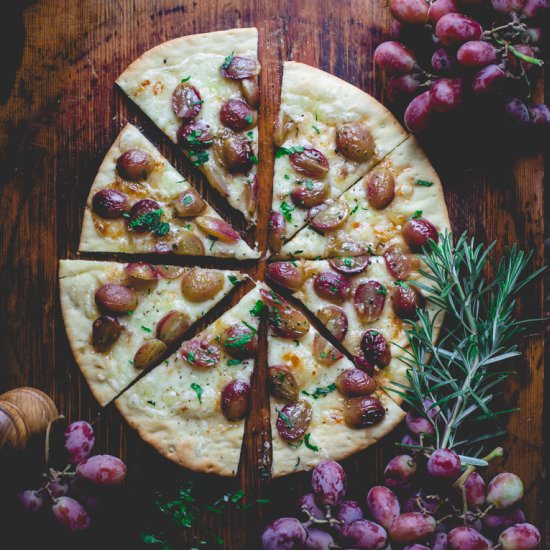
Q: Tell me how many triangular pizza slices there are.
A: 8